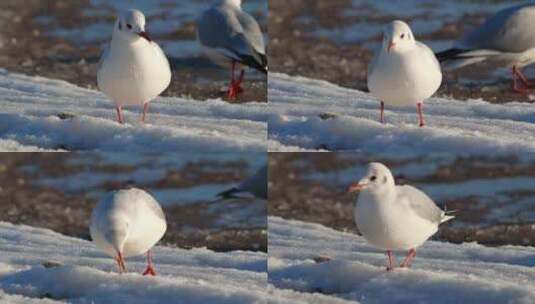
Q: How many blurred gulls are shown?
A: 3